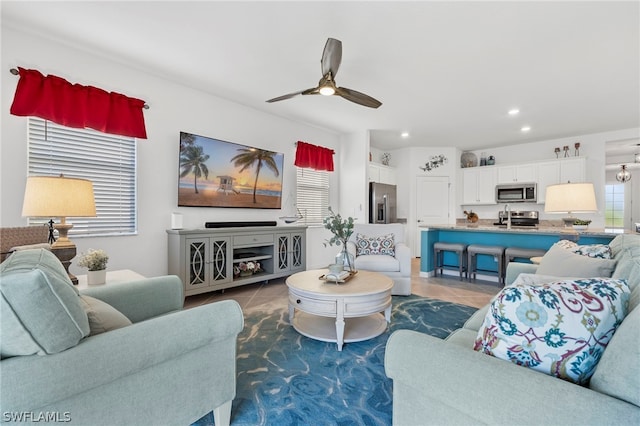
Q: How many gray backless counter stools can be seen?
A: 3